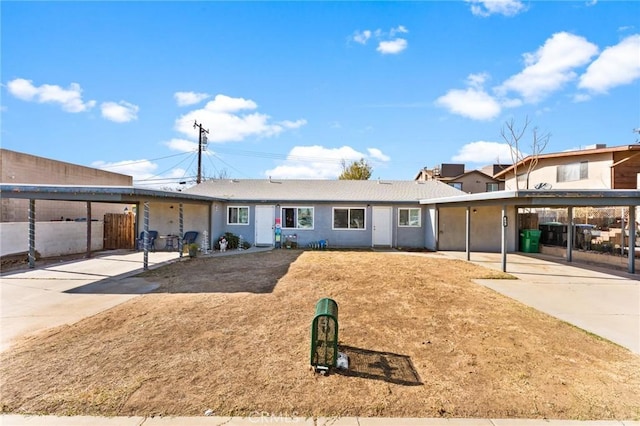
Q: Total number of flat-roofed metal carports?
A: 2